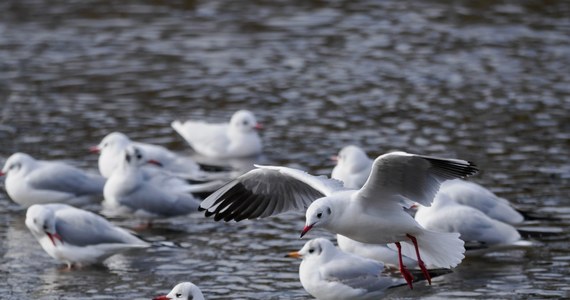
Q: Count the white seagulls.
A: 12